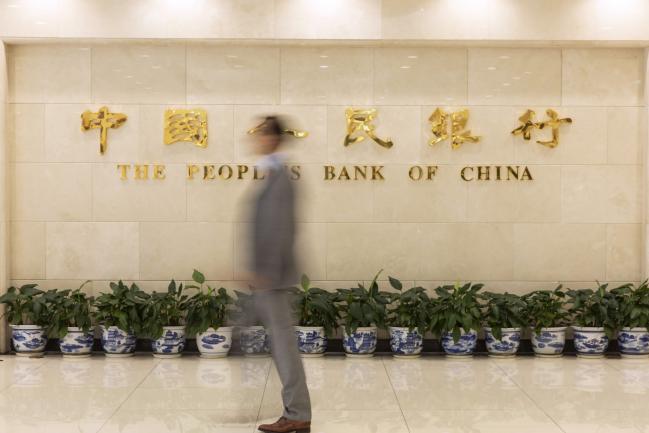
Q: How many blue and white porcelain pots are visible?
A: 14